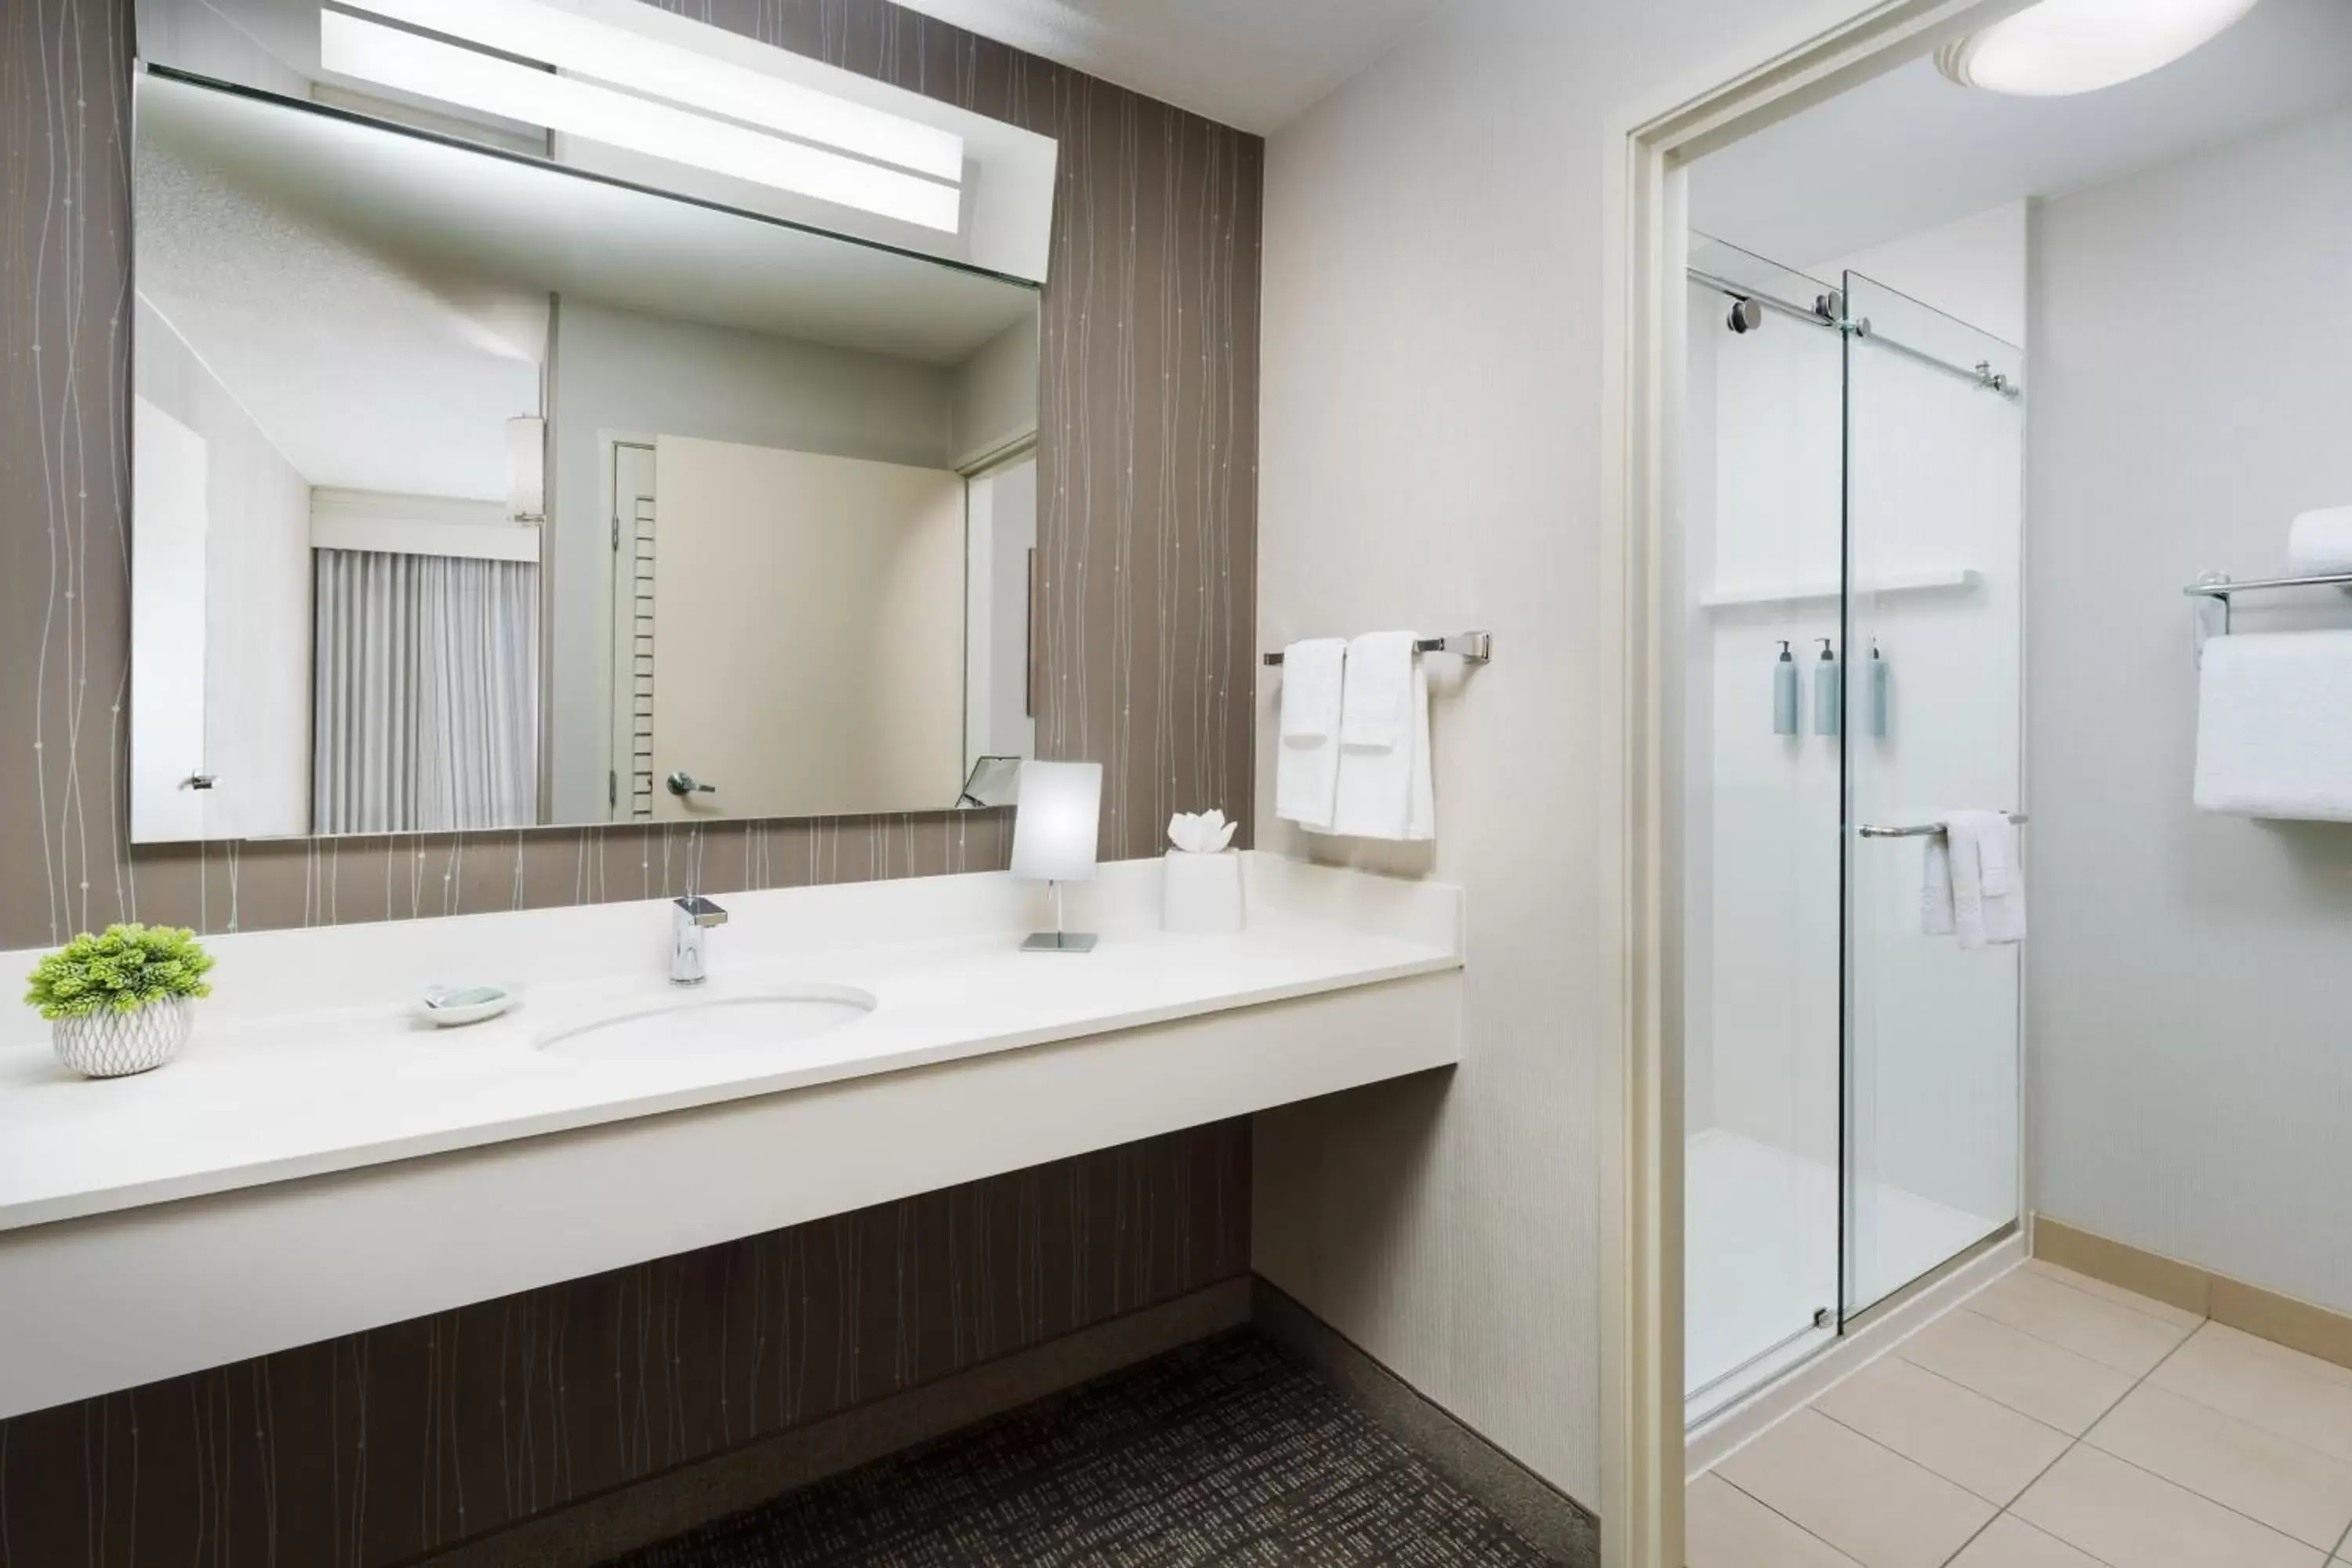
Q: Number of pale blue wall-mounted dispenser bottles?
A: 3